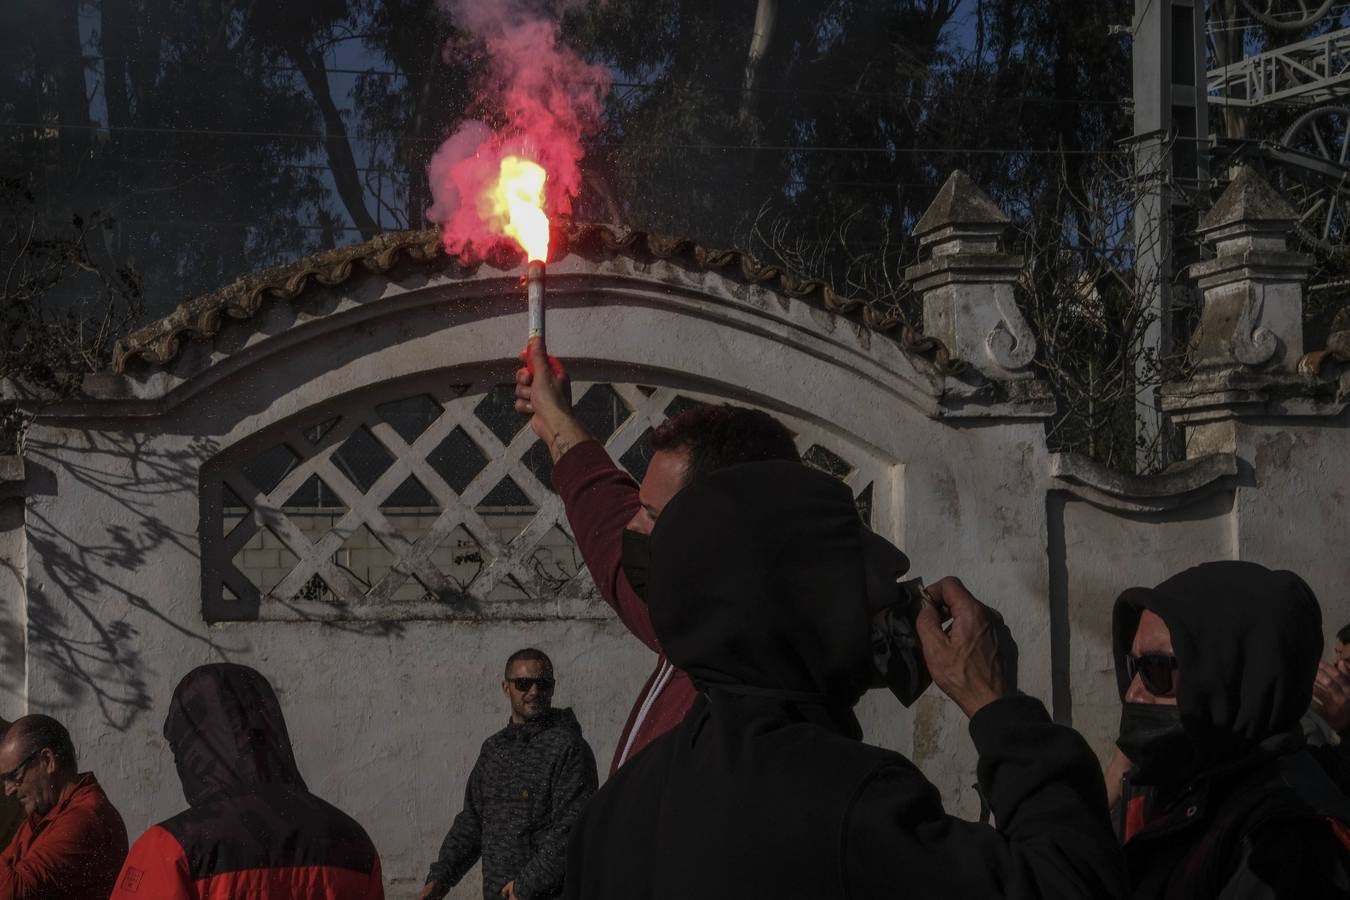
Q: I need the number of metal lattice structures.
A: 1